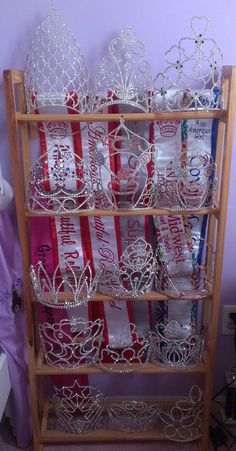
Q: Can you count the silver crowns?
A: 15